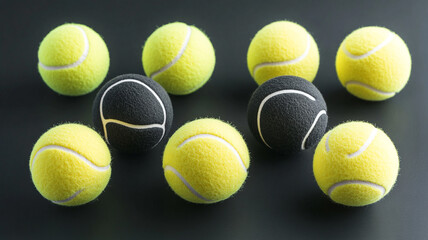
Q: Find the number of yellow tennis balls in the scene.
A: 7